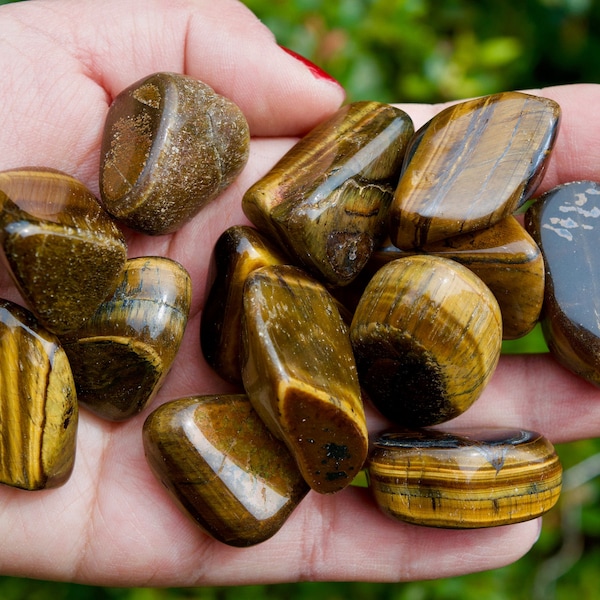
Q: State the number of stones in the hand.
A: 13